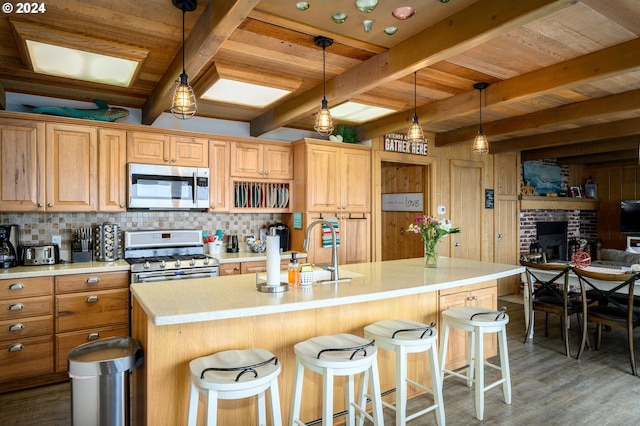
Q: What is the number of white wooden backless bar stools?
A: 4